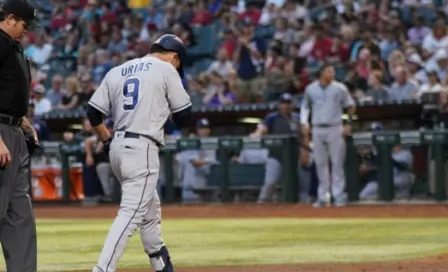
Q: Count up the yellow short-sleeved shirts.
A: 0